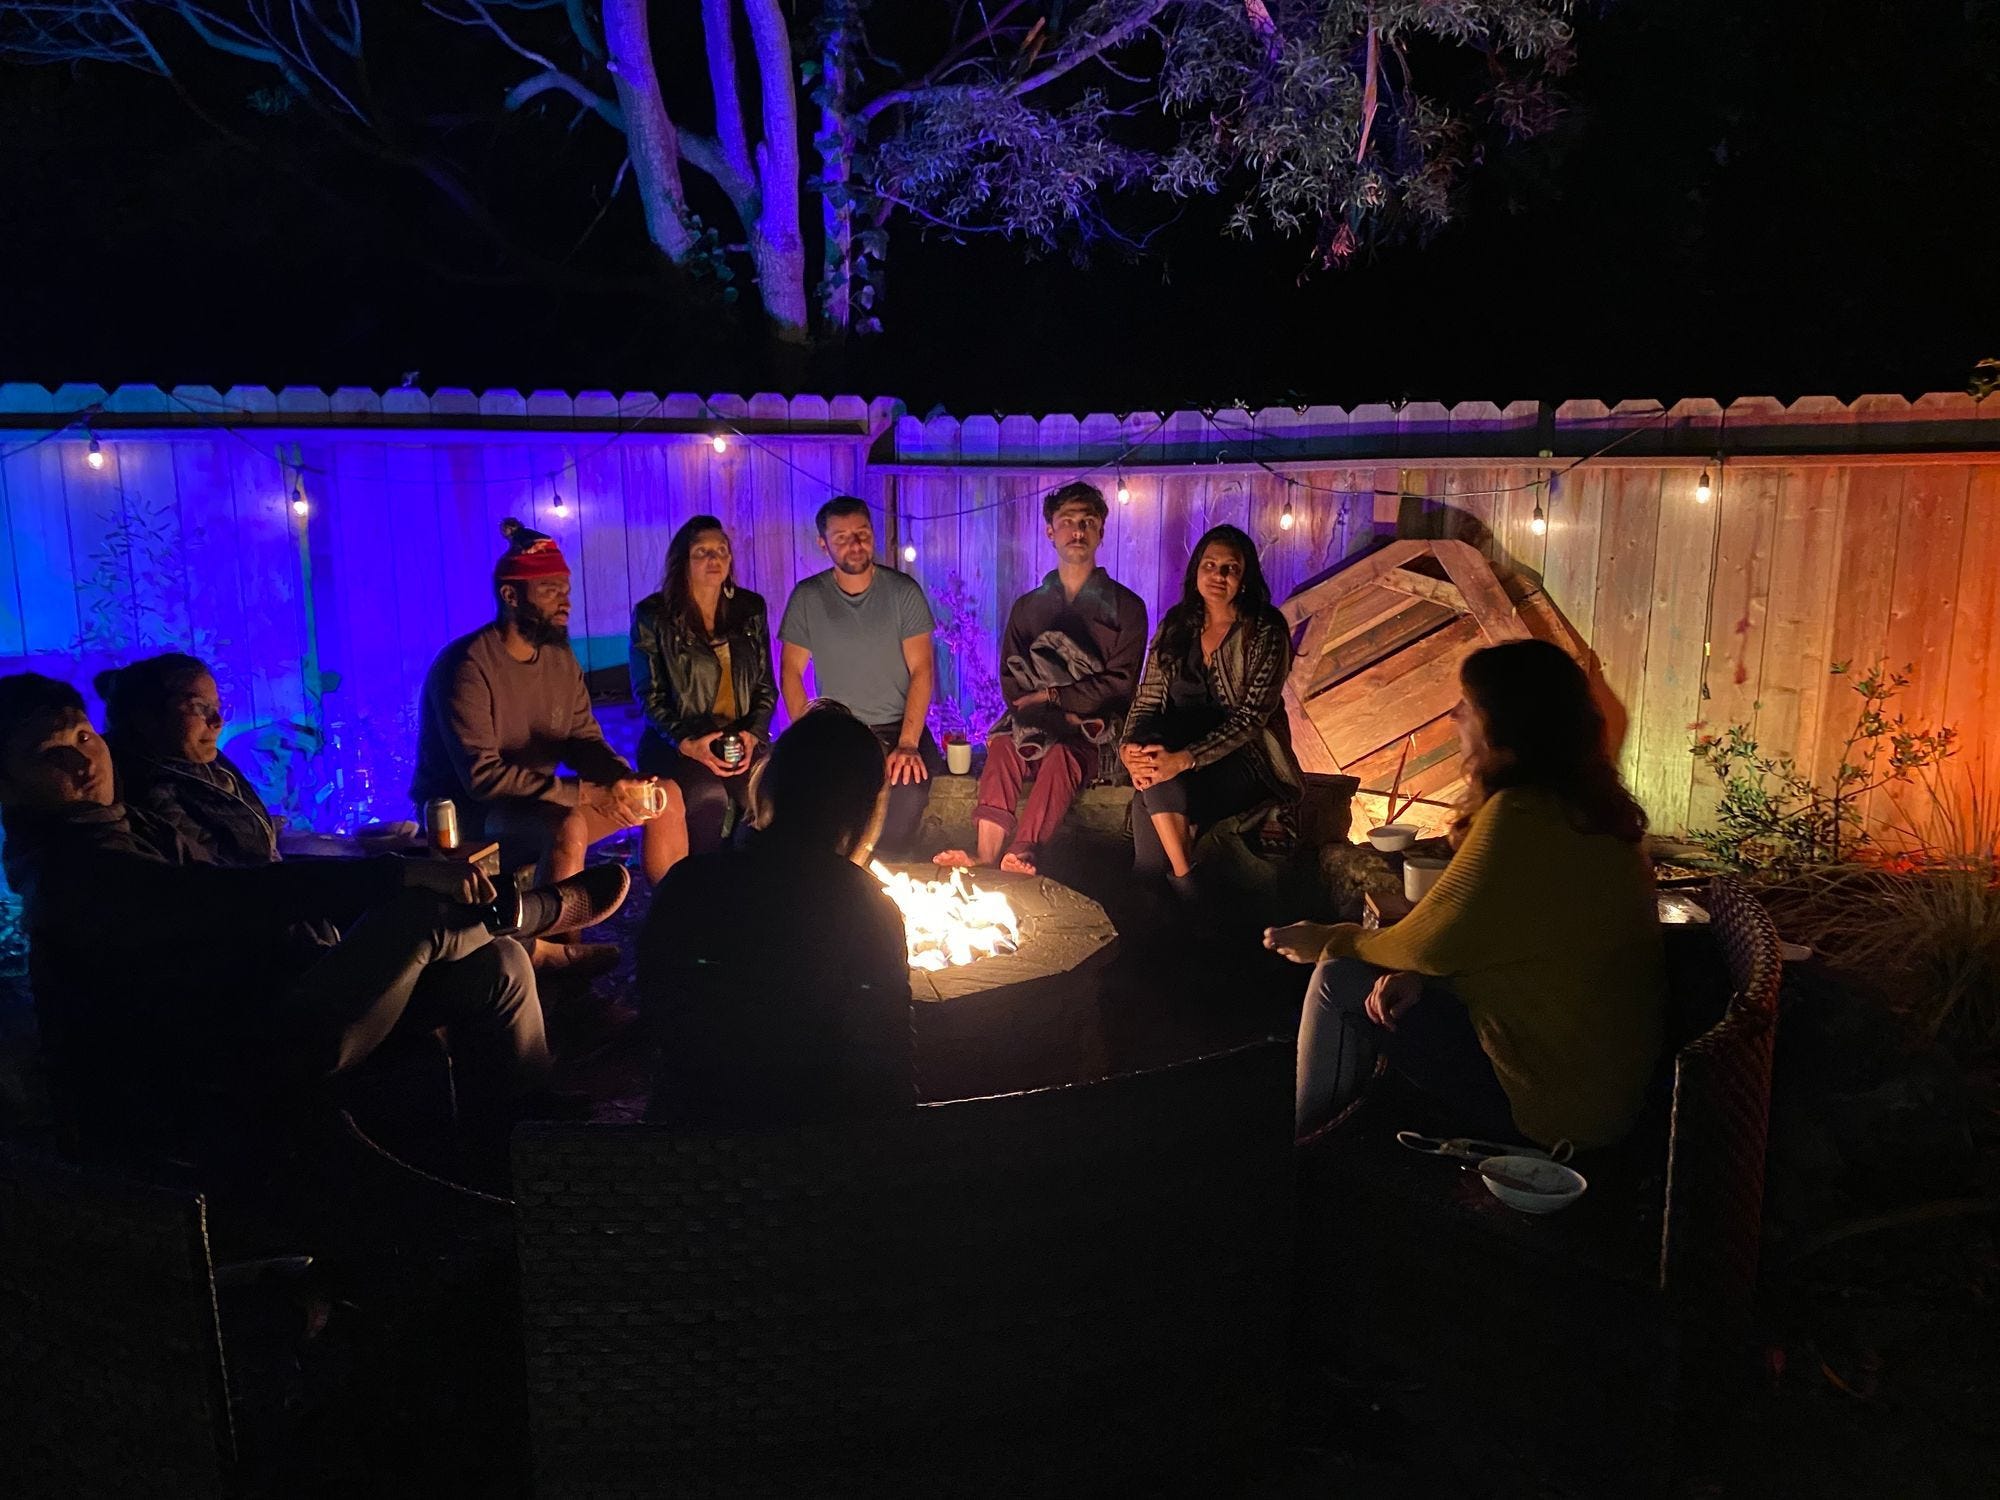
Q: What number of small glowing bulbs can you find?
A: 9